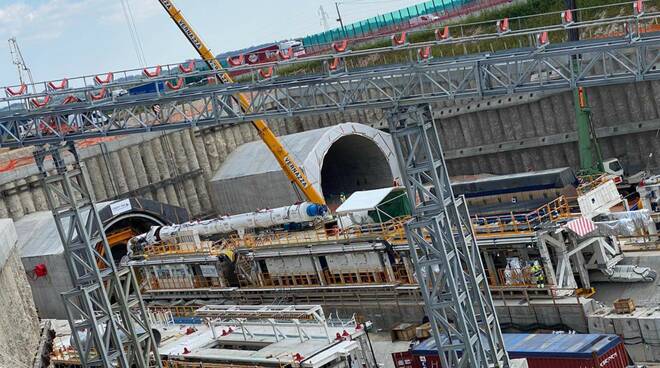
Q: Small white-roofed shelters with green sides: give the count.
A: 1